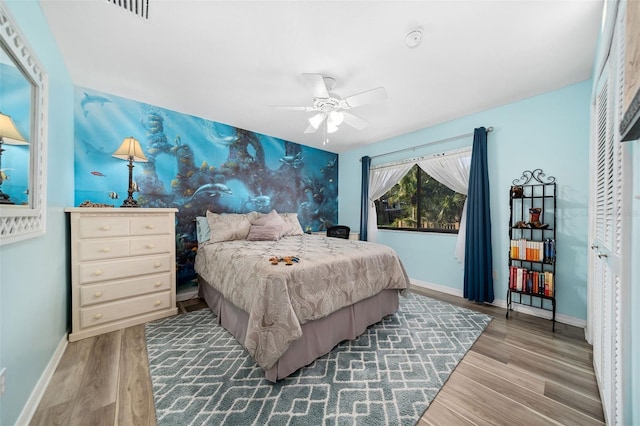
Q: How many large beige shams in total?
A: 2